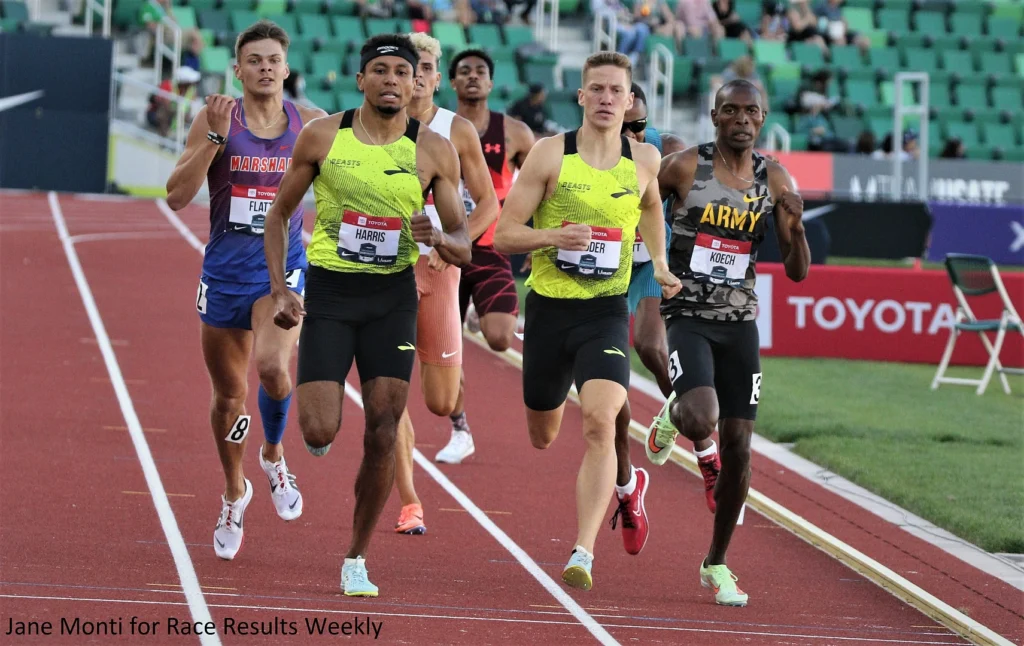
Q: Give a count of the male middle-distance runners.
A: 7